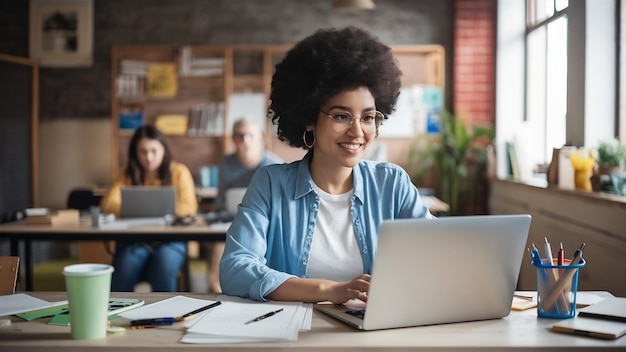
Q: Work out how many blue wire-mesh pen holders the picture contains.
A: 1